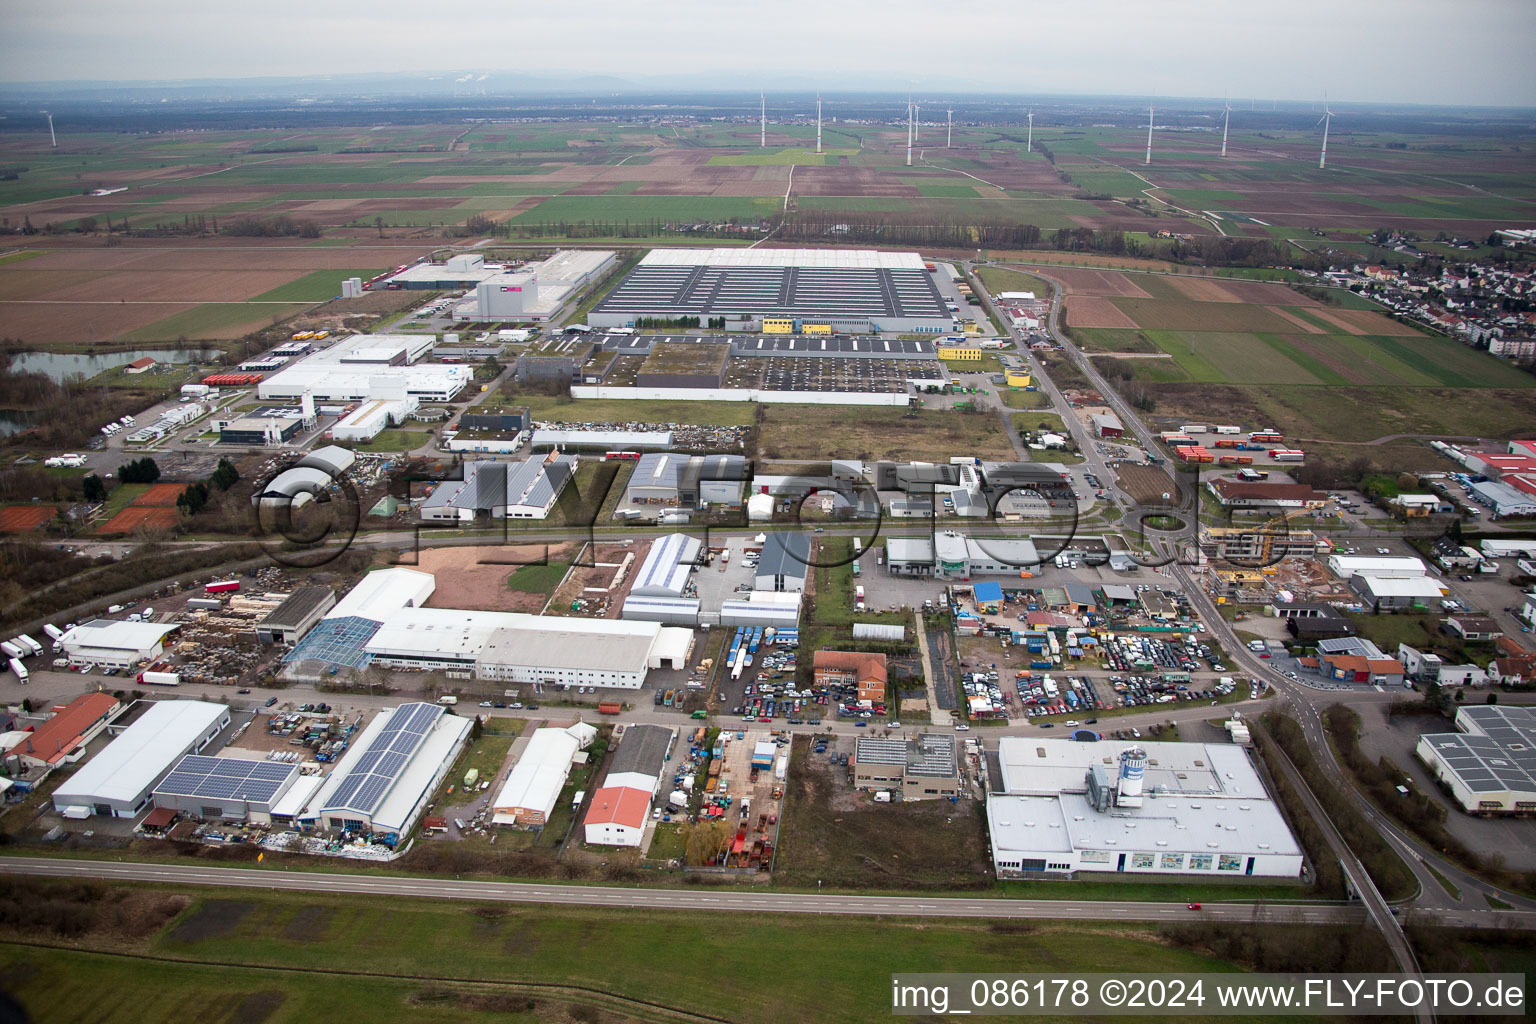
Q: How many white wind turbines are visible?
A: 10